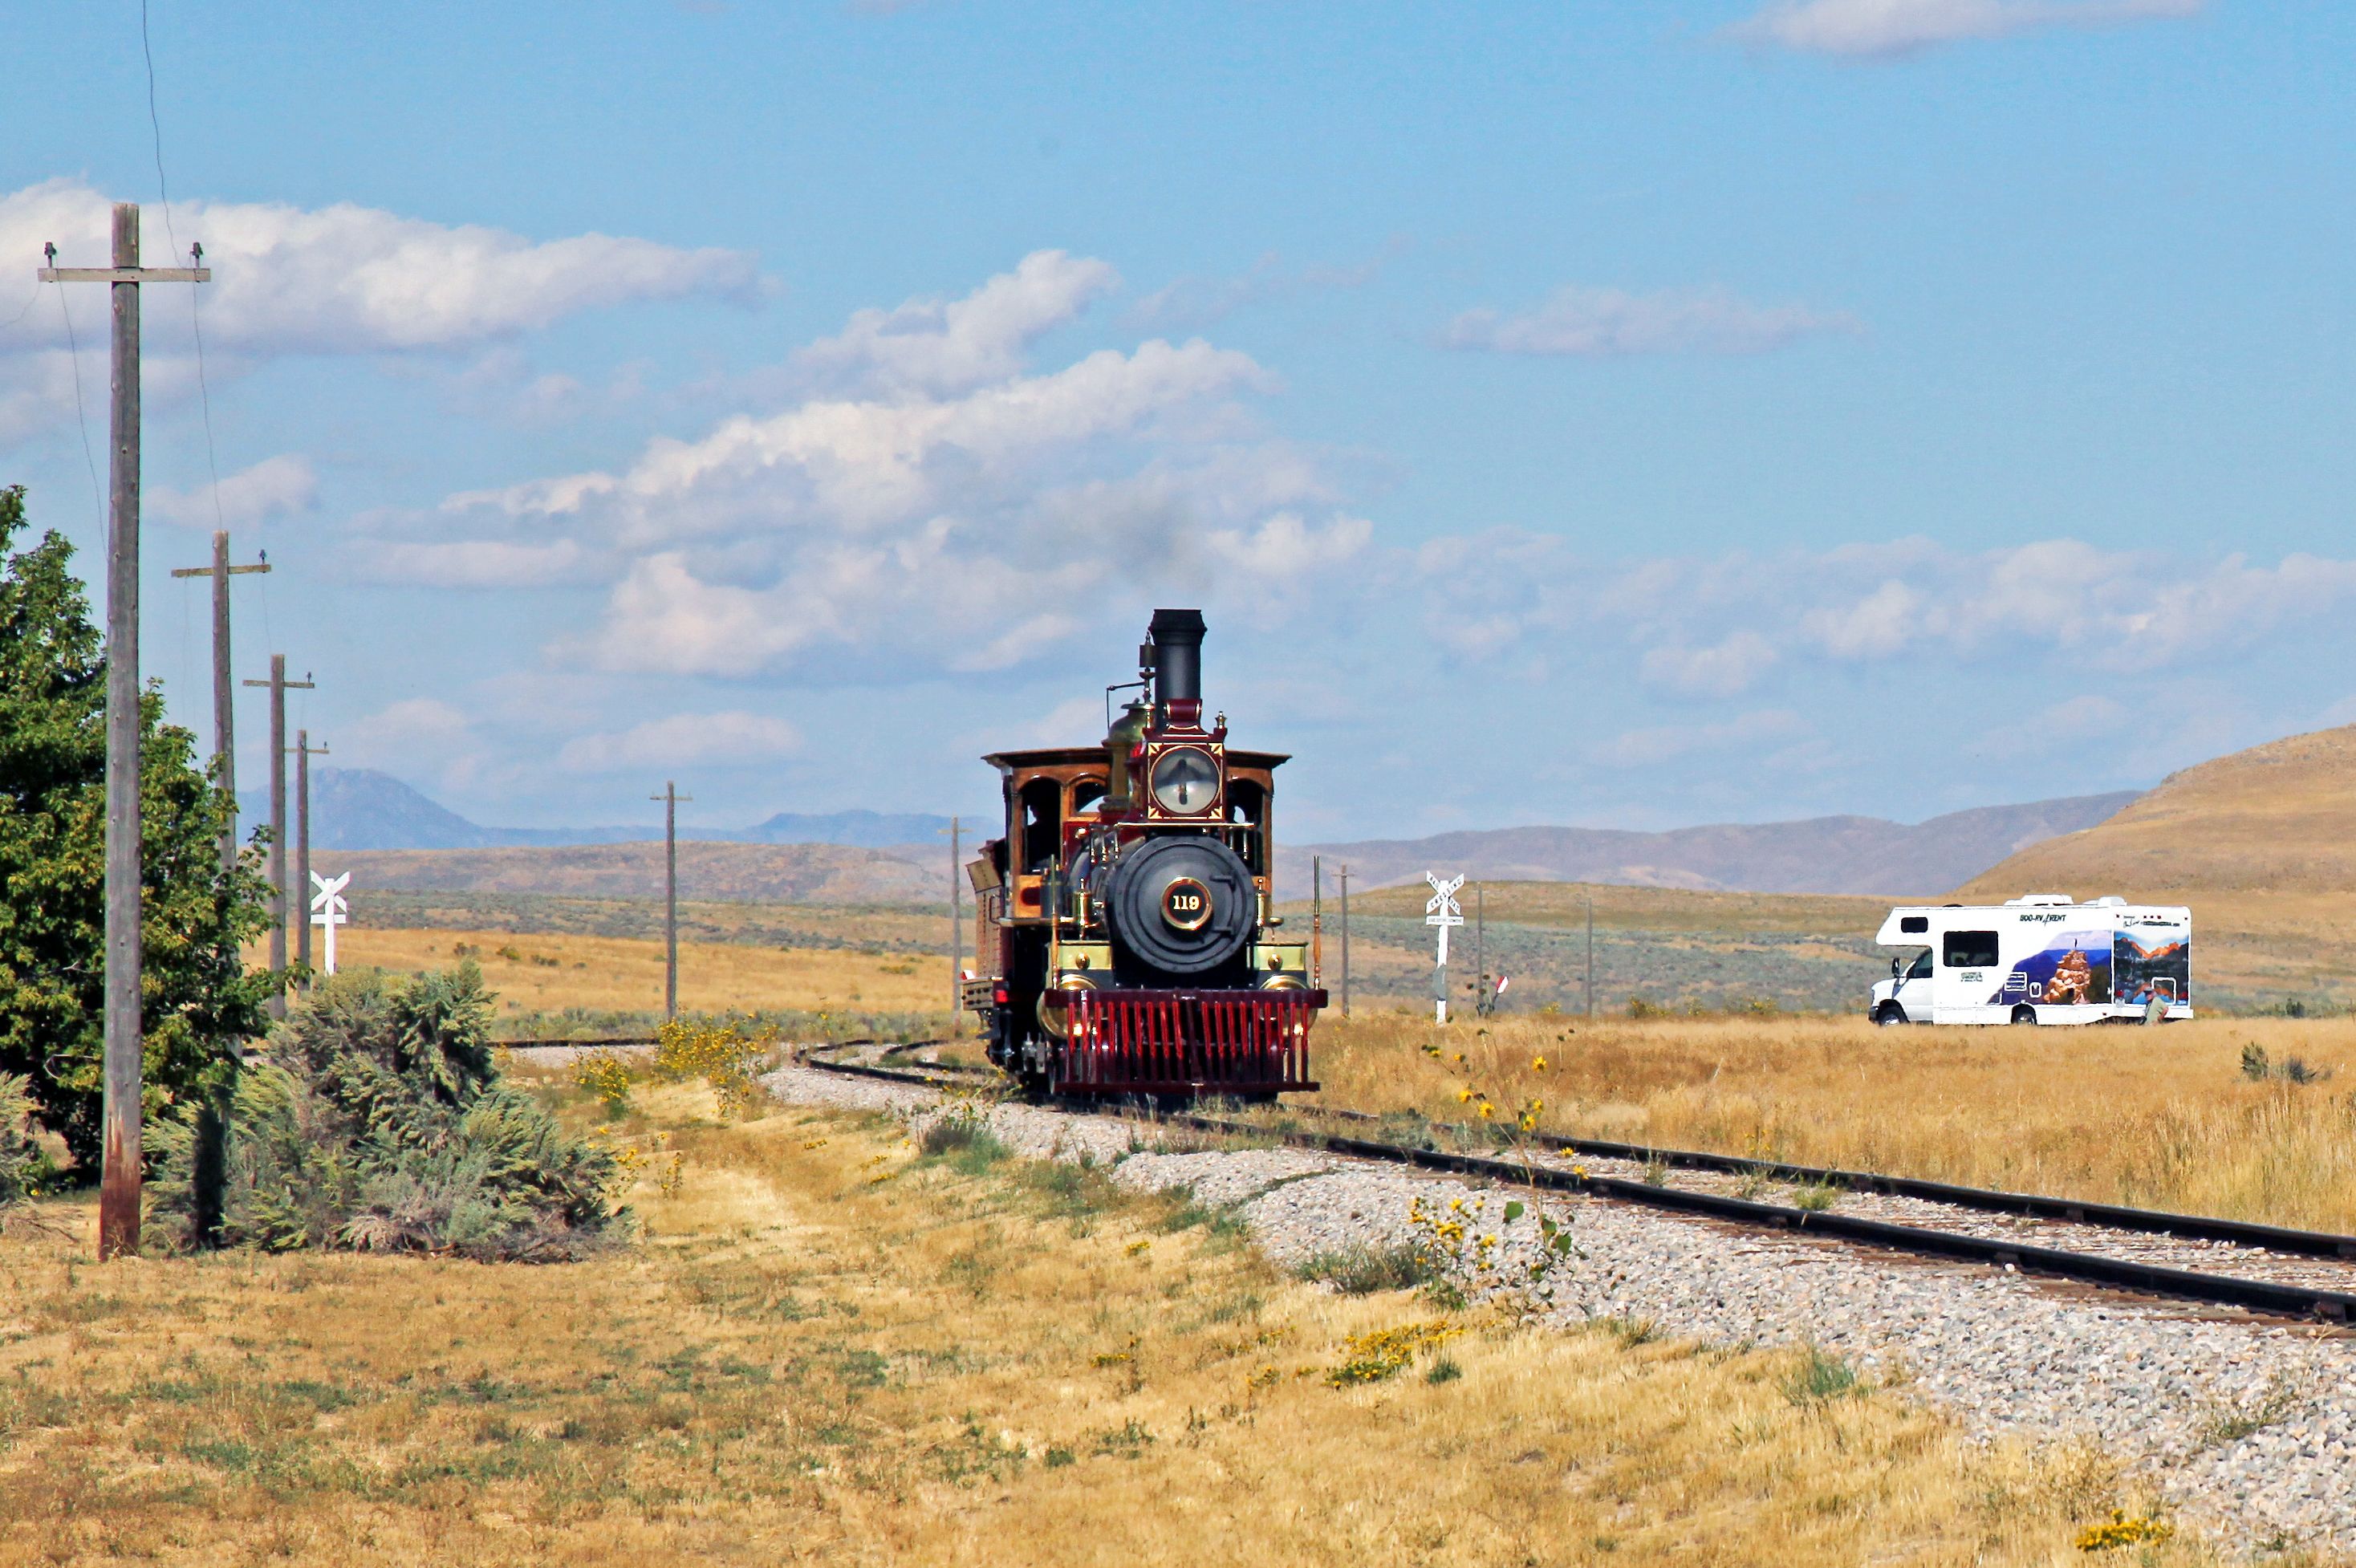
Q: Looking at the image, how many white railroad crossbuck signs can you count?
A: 2